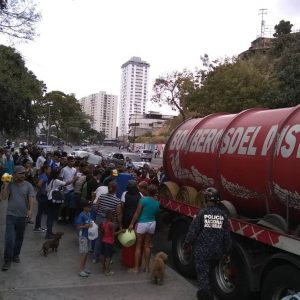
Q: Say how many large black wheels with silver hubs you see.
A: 3